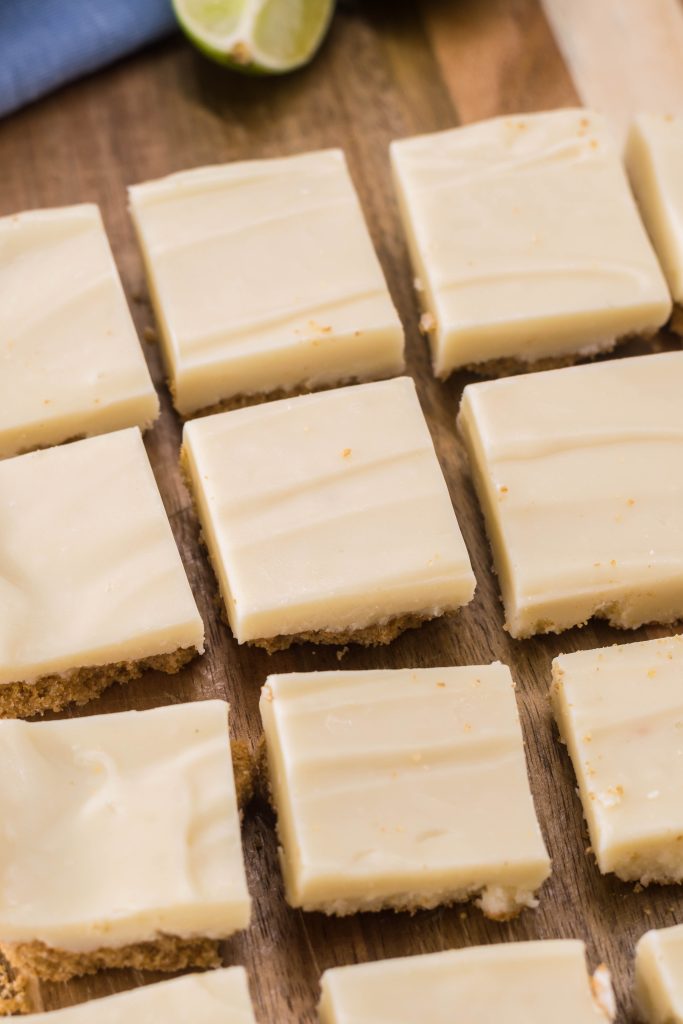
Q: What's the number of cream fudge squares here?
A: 13